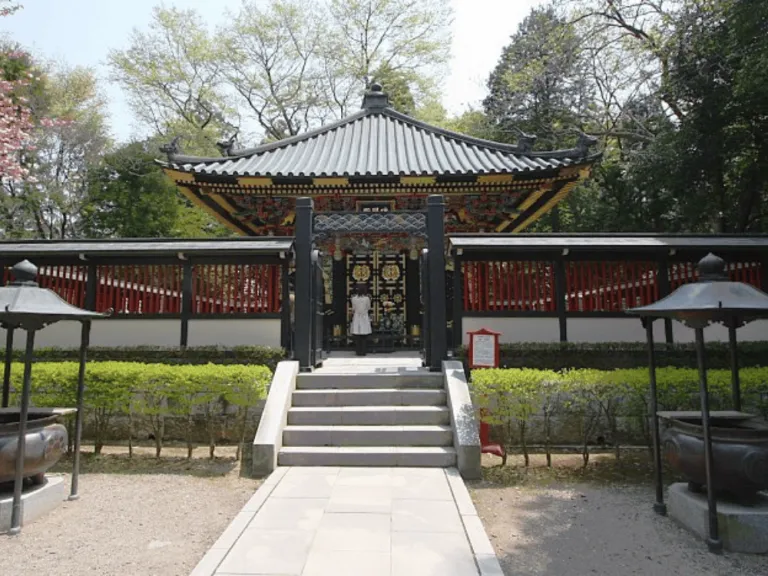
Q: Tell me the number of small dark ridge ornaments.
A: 4